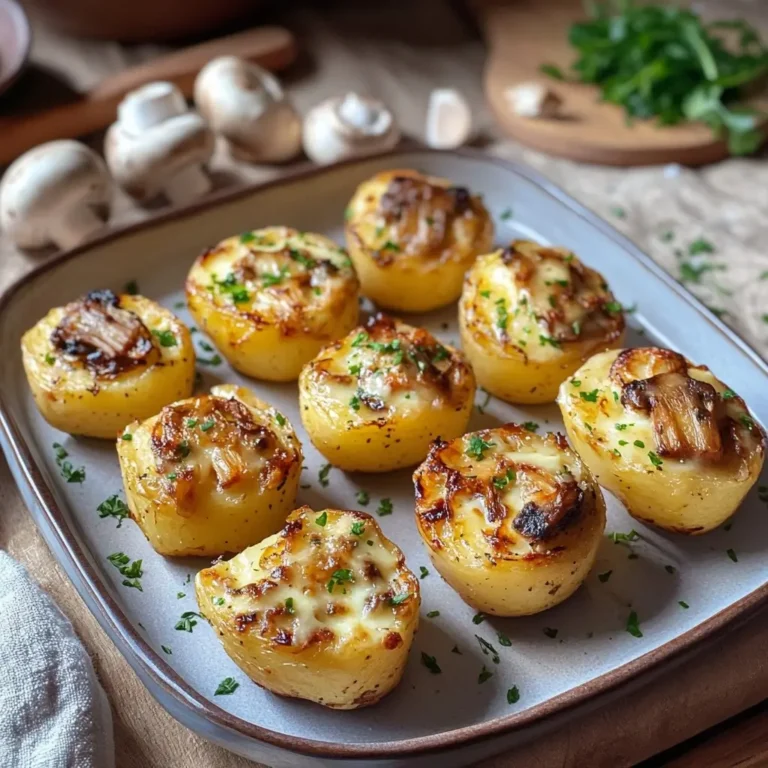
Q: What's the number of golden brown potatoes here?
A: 9